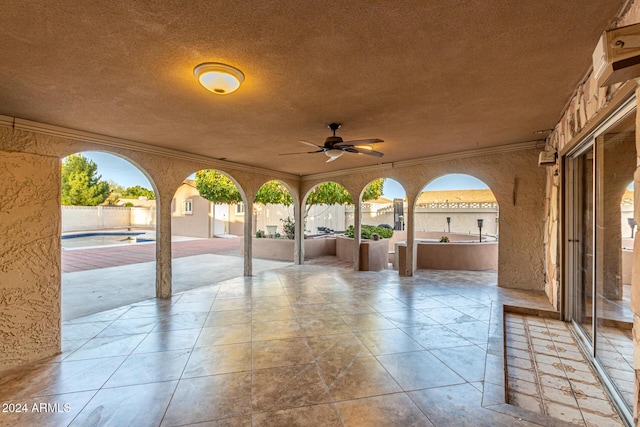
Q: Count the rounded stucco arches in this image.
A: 6